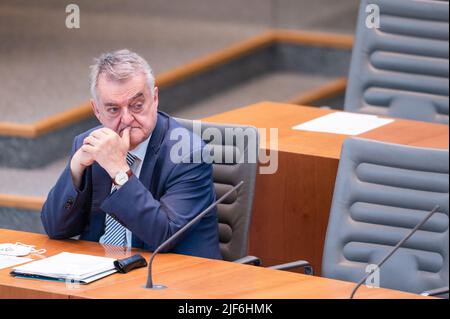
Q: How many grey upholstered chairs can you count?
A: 3